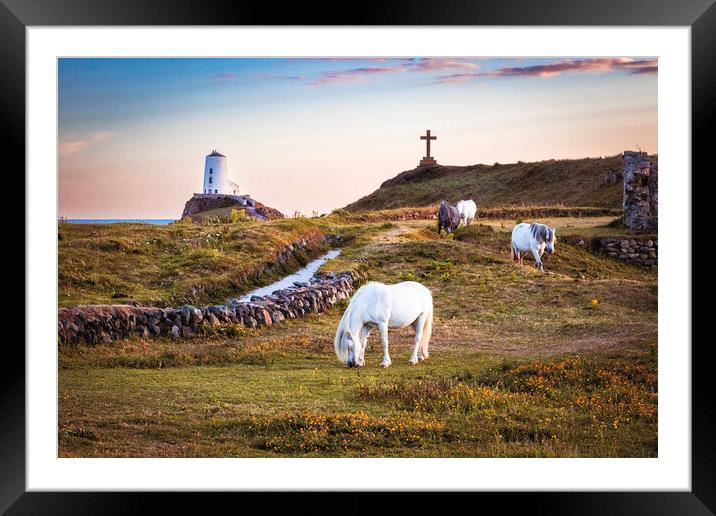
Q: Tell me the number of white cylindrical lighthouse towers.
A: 1